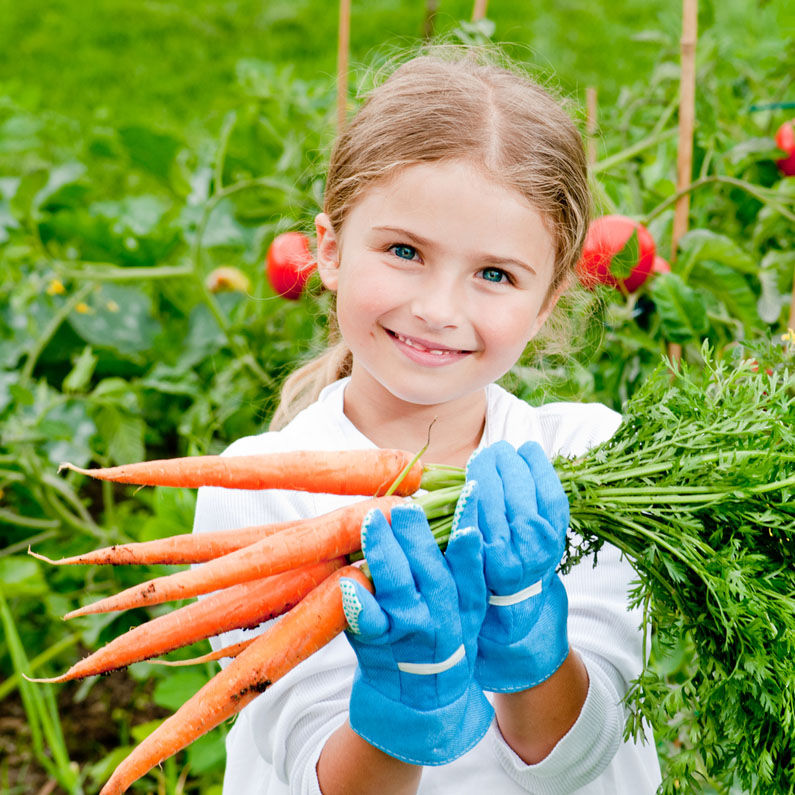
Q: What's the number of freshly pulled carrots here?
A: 6